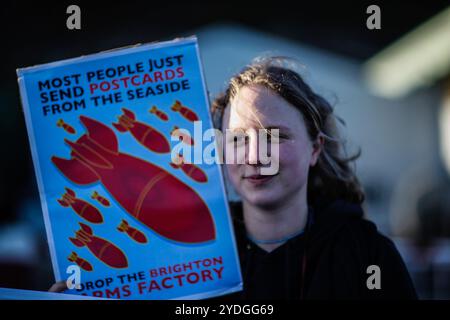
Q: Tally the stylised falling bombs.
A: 12